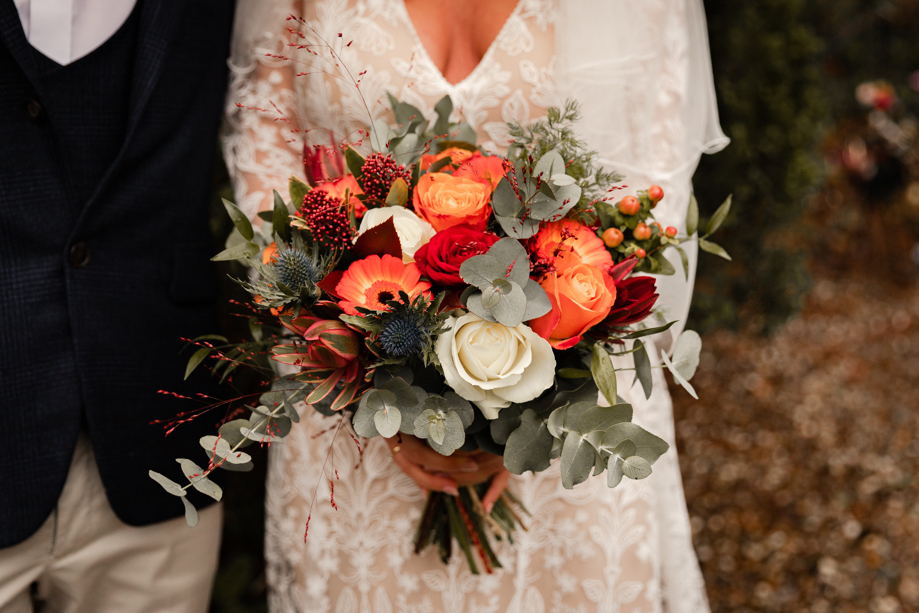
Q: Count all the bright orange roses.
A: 2